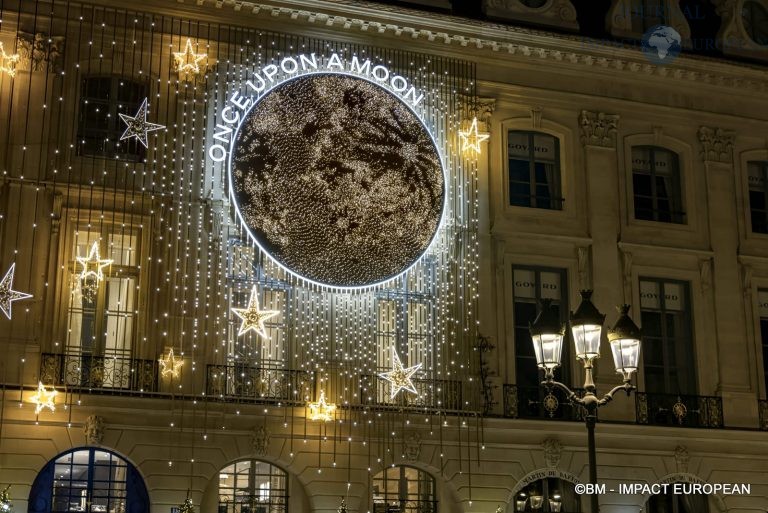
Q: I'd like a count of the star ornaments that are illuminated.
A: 11